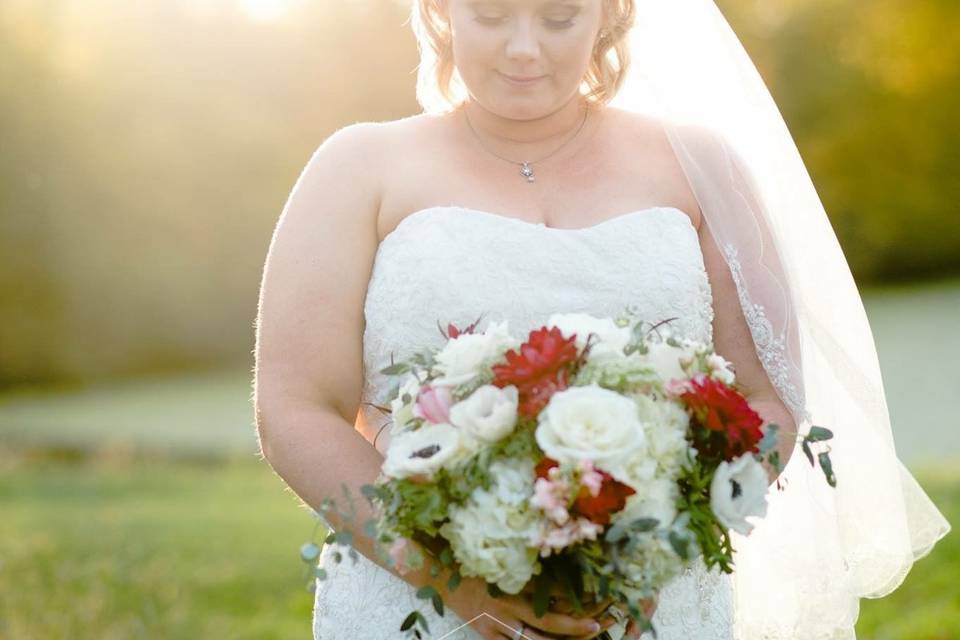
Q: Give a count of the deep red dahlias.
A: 3